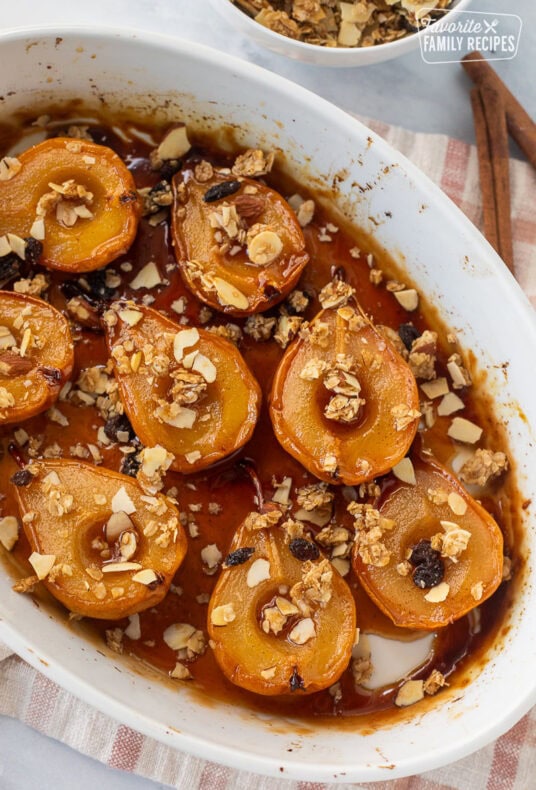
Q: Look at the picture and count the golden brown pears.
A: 8